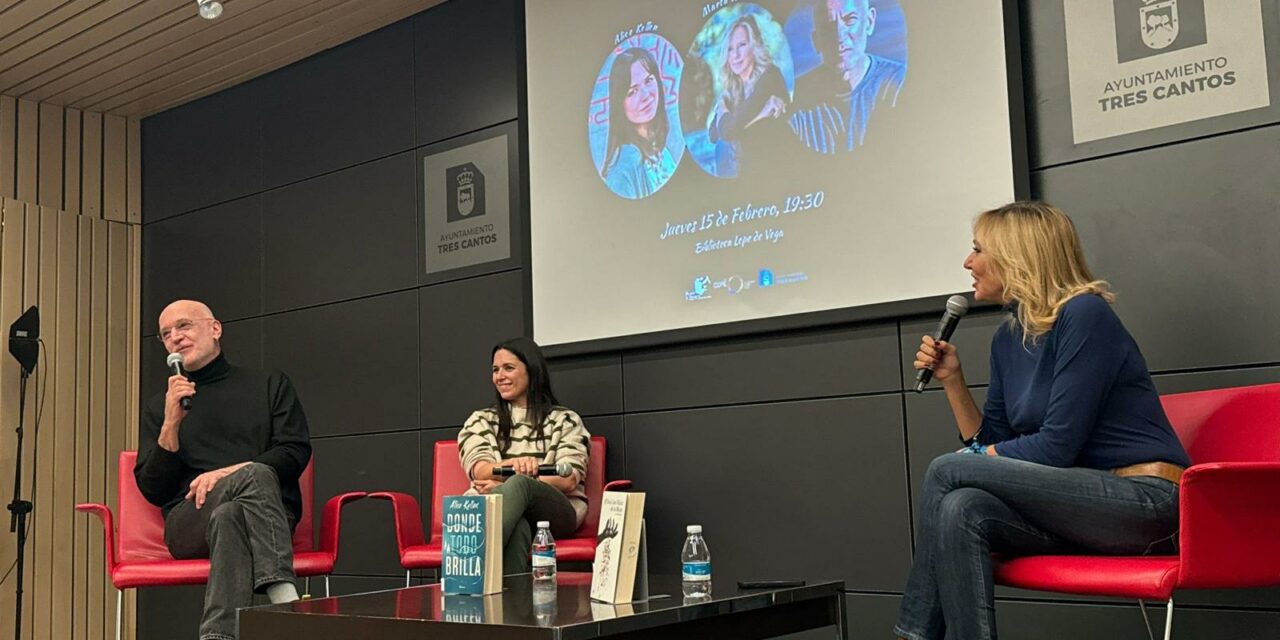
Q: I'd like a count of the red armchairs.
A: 3